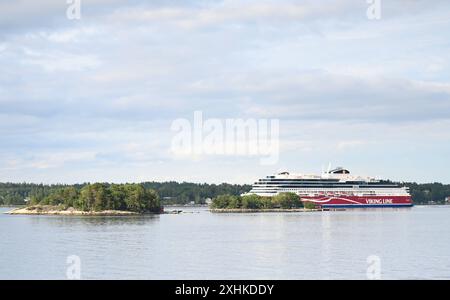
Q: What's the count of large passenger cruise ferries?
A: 1